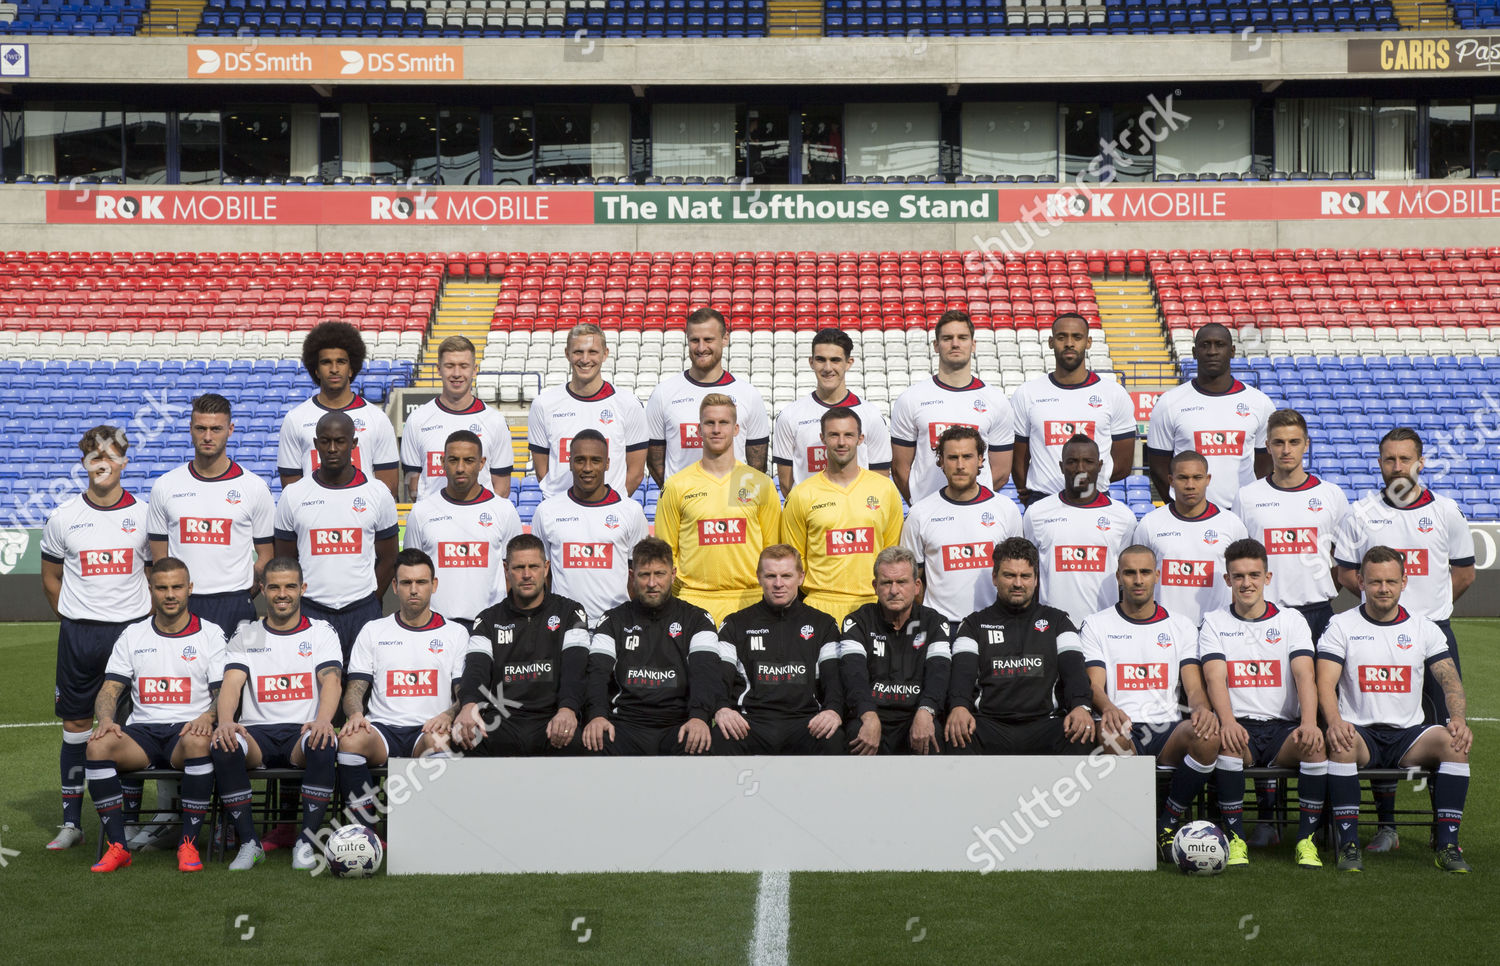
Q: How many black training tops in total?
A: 5